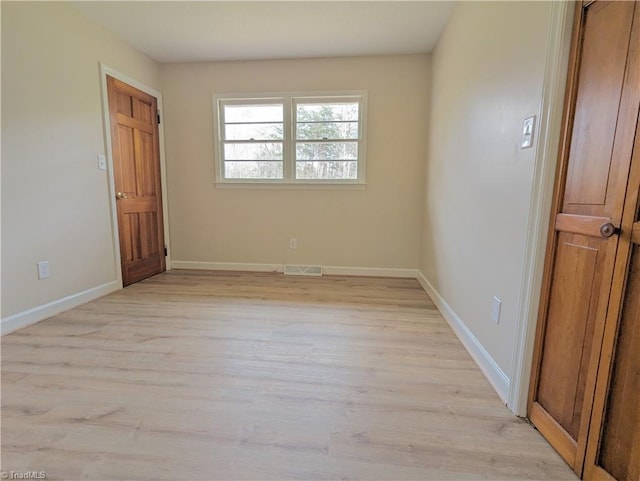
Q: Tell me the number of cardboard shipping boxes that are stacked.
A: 0